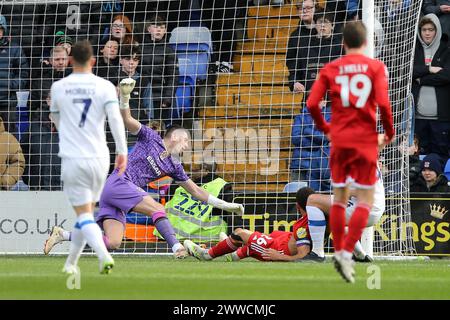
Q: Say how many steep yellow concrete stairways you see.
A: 1